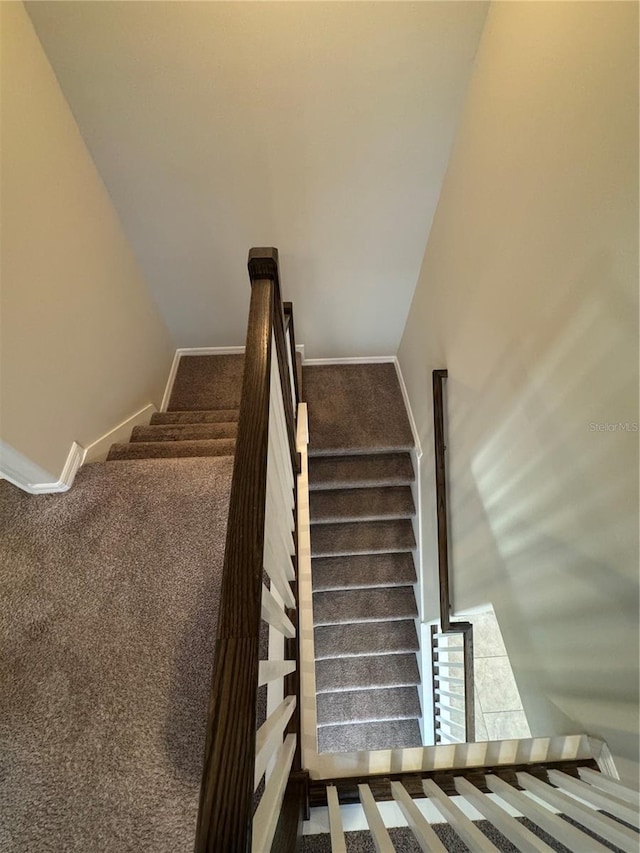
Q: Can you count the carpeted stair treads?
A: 12